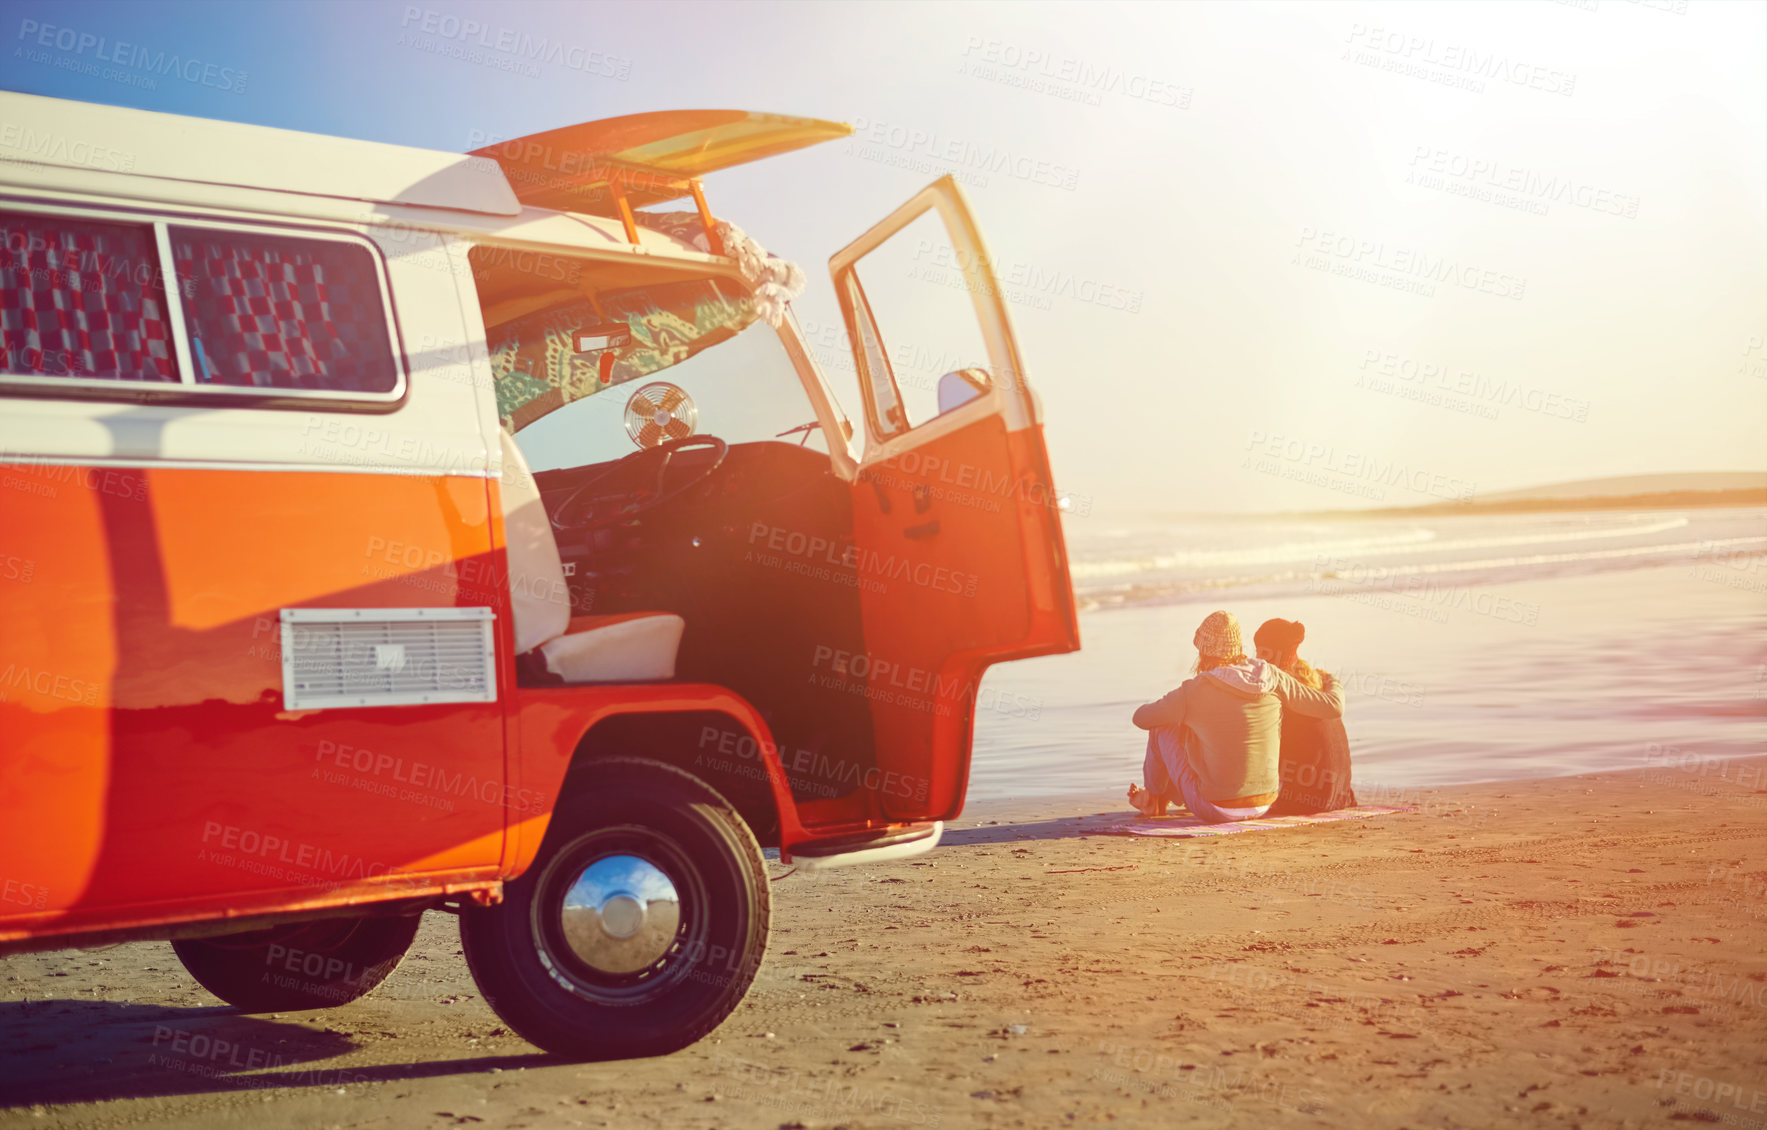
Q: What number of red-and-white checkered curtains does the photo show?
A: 2